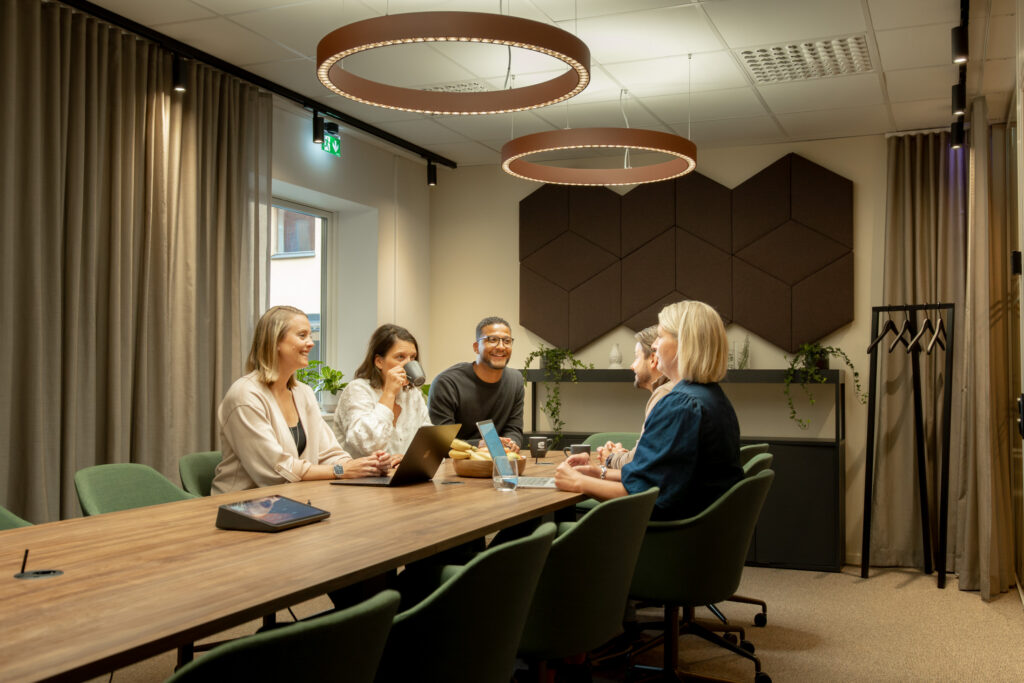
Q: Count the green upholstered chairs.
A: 10